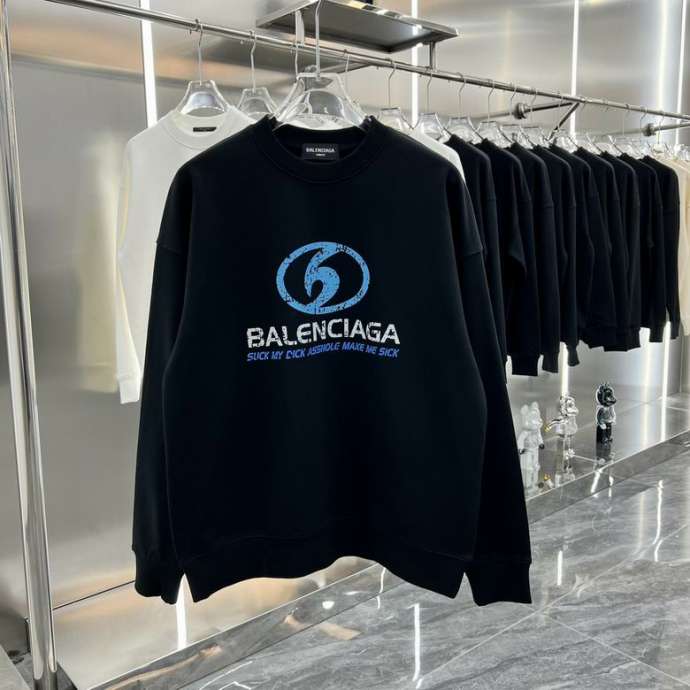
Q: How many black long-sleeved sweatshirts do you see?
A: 10